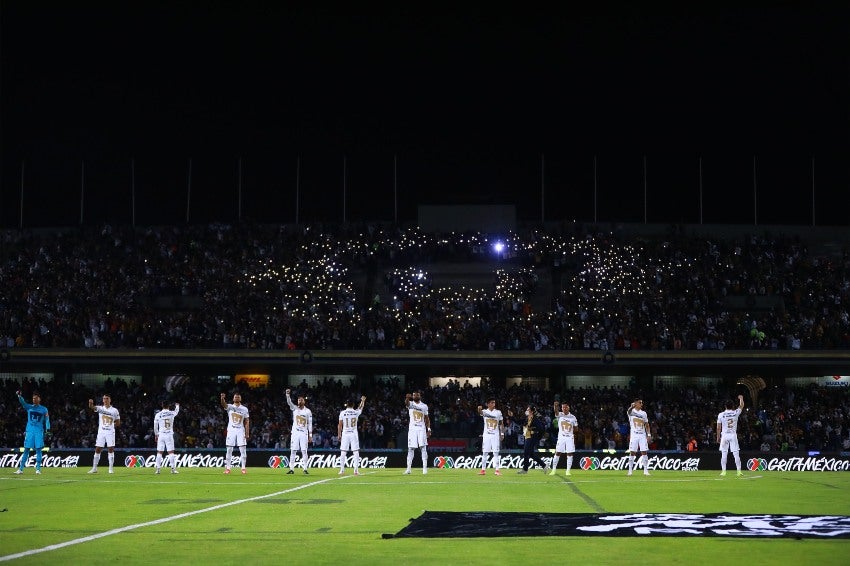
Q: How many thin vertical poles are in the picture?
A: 14